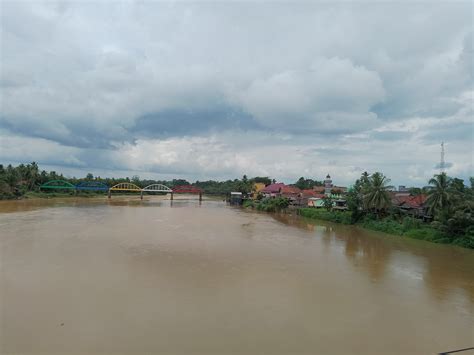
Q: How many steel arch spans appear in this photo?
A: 5